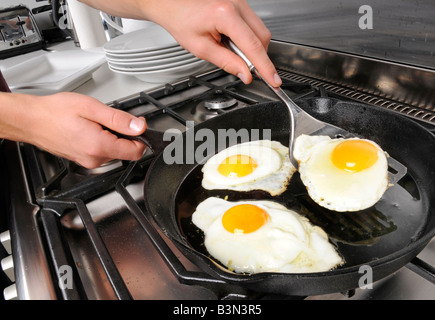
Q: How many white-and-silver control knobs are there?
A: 3